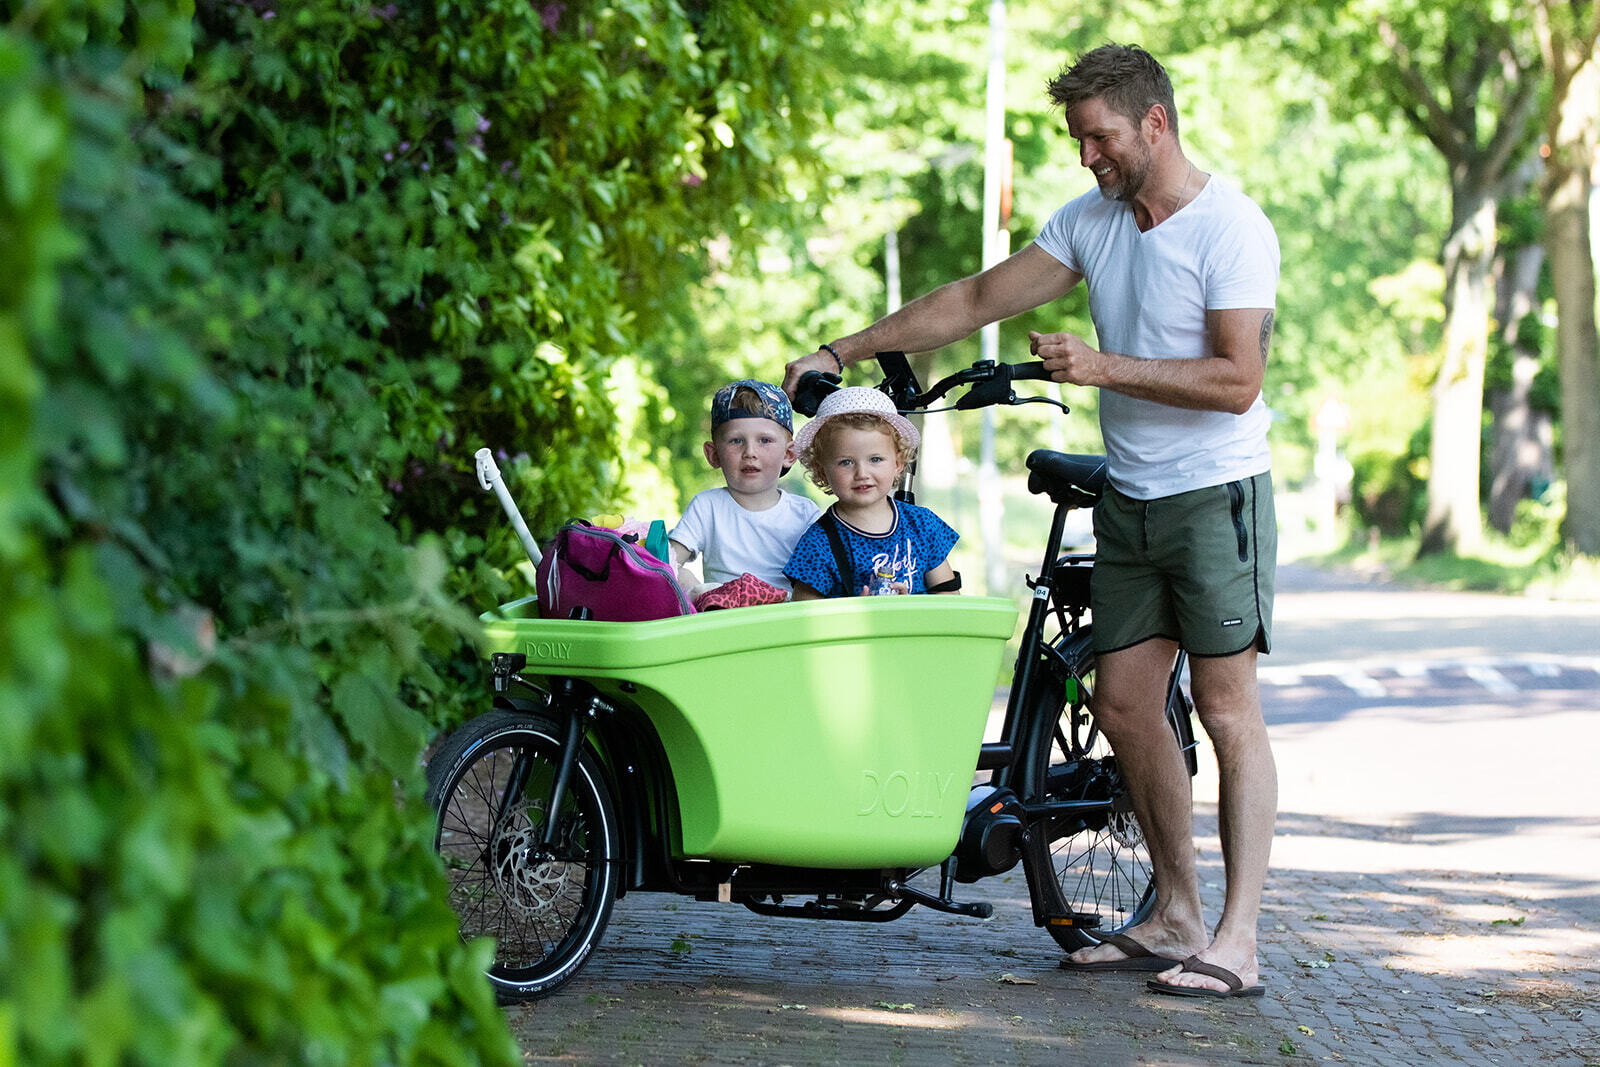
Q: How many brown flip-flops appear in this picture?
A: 2